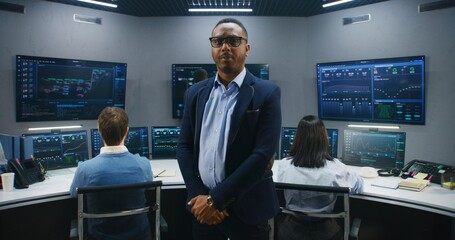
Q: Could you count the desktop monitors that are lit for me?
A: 5